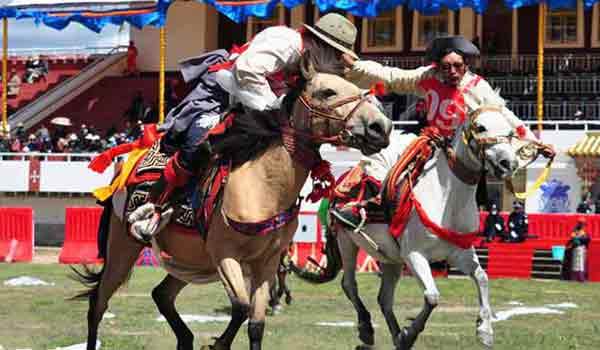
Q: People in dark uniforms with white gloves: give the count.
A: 2